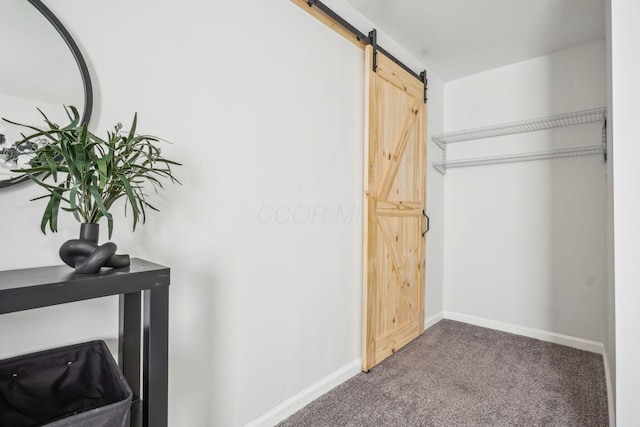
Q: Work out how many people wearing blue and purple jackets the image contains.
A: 0